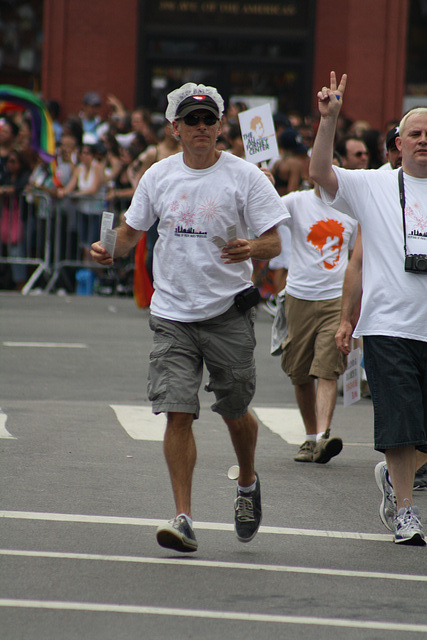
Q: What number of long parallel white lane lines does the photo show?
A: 3